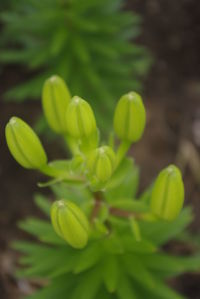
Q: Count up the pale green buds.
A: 7